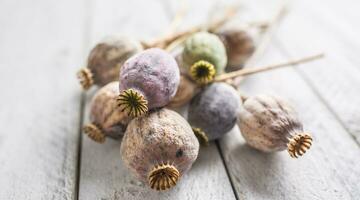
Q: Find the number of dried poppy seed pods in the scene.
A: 9